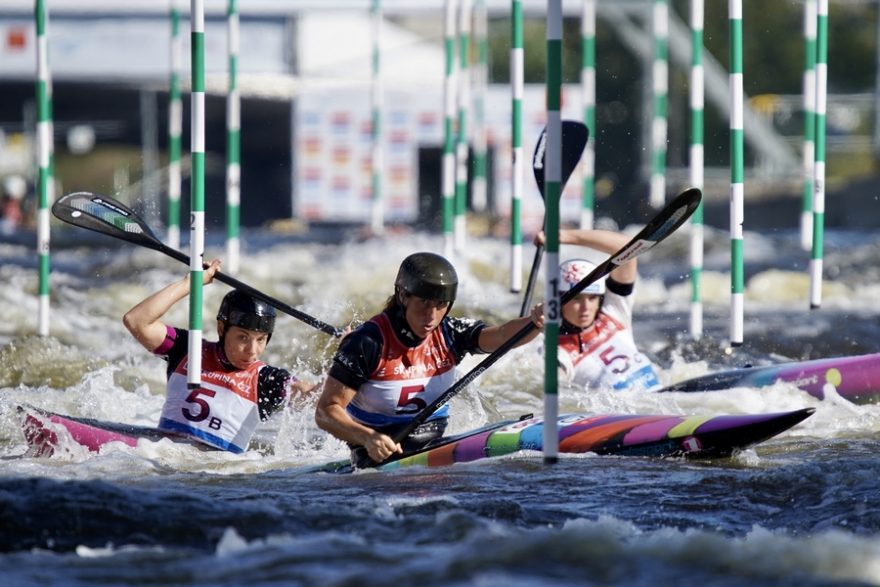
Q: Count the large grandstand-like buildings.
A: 1